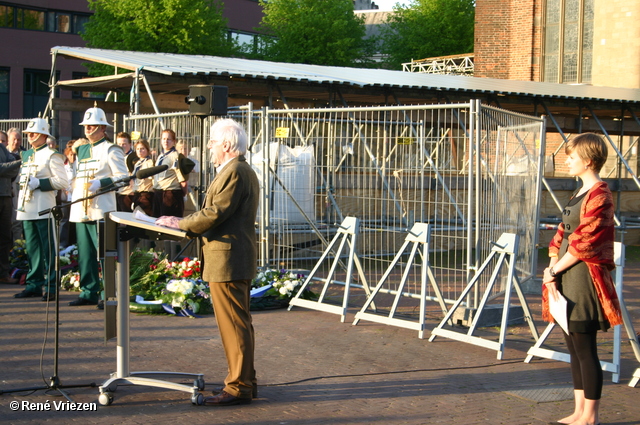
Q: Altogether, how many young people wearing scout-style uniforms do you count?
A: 3